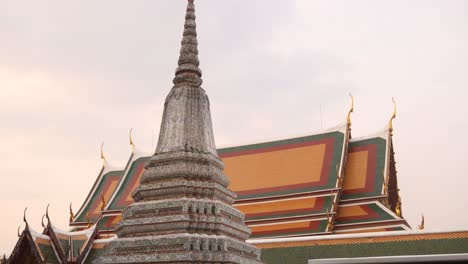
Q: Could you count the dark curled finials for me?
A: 4